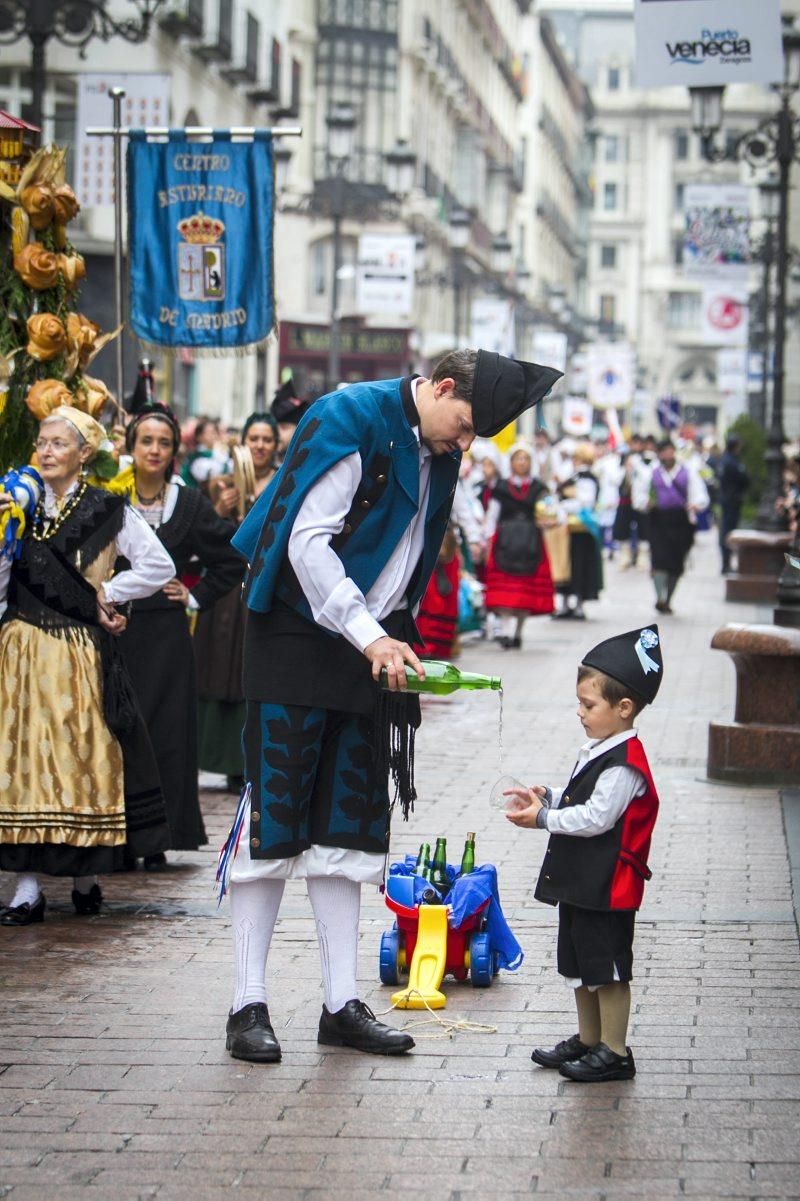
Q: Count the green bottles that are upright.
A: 3